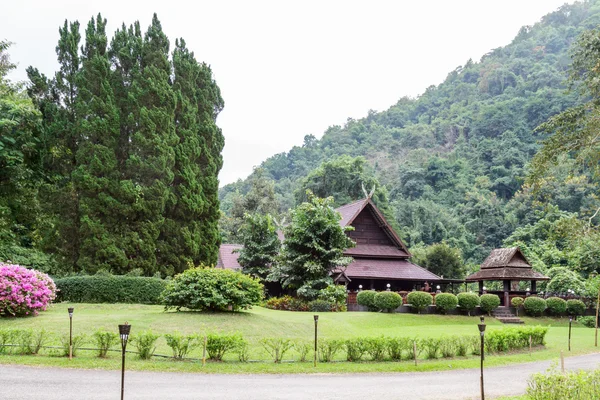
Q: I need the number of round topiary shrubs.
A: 10